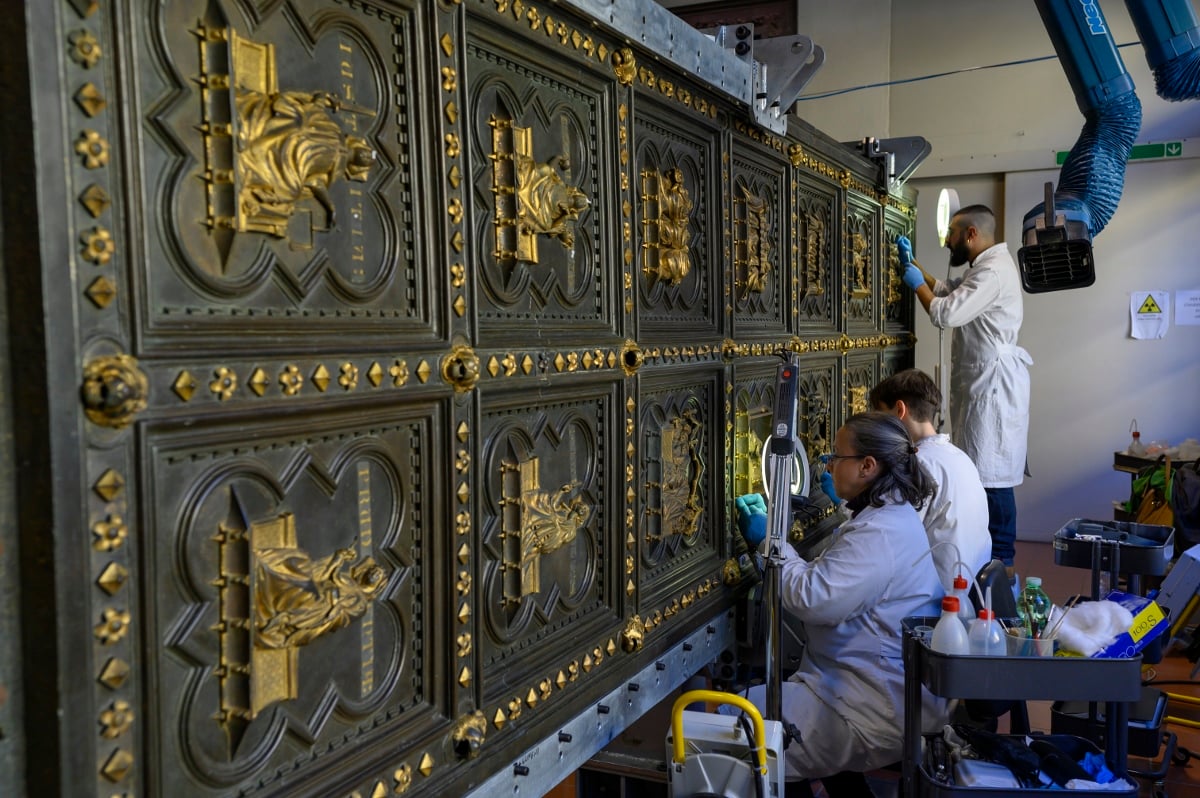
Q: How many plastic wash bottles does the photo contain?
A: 4